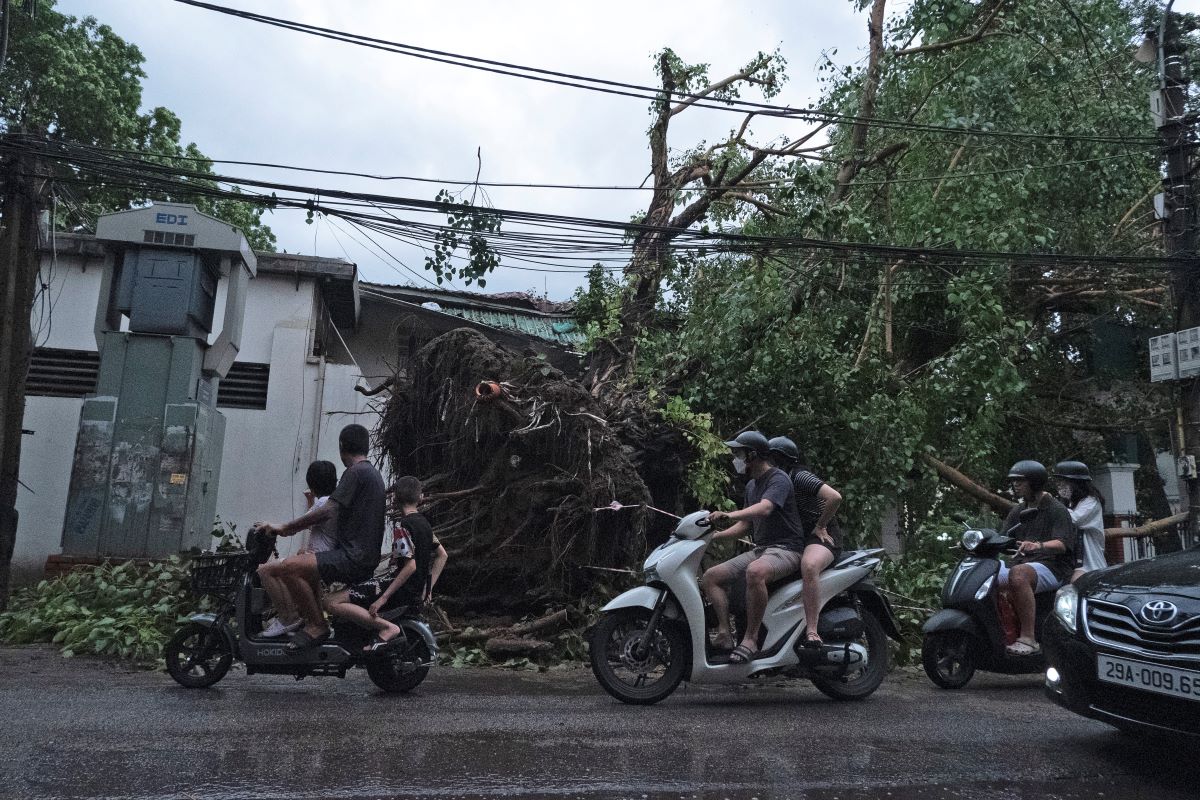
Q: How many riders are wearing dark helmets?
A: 4